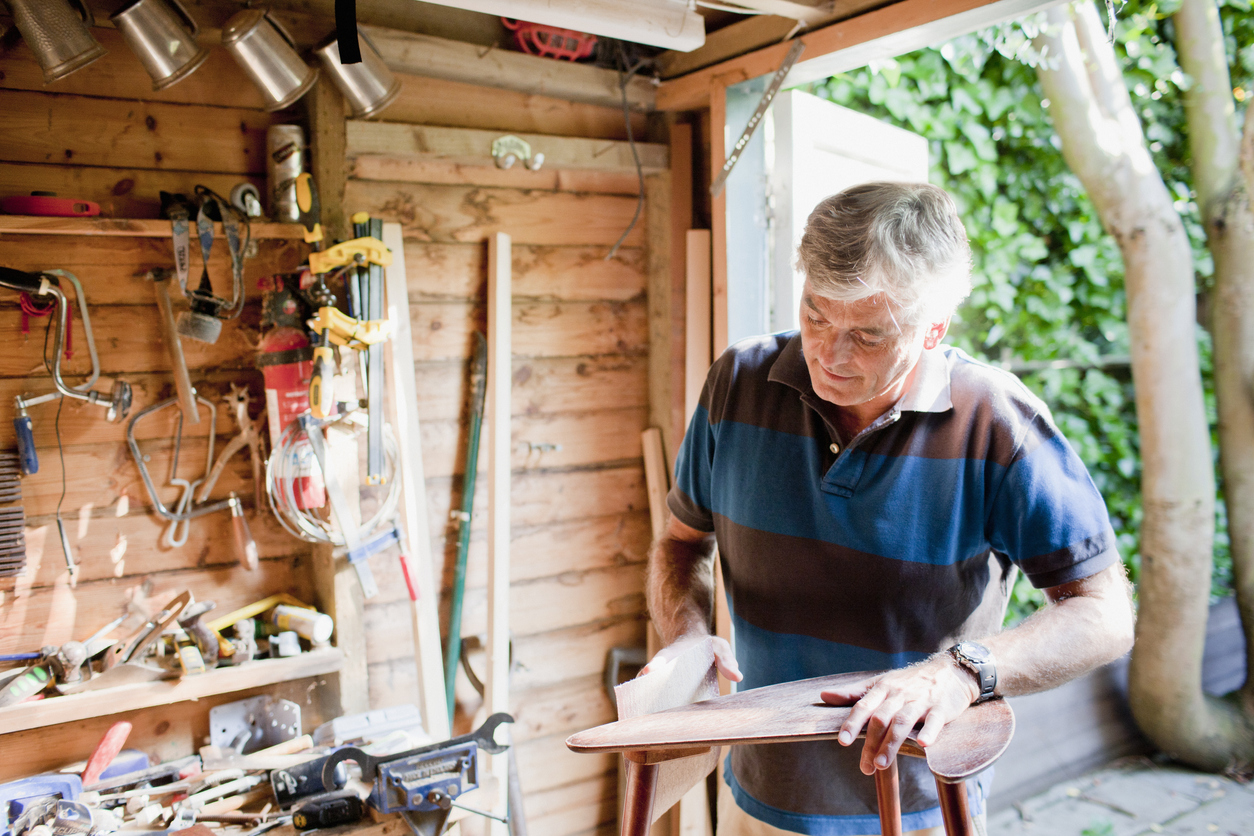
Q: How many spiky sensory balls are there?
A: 0